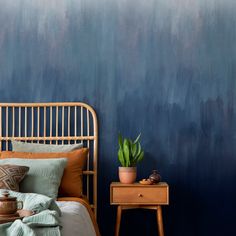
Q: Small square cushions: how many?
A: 1